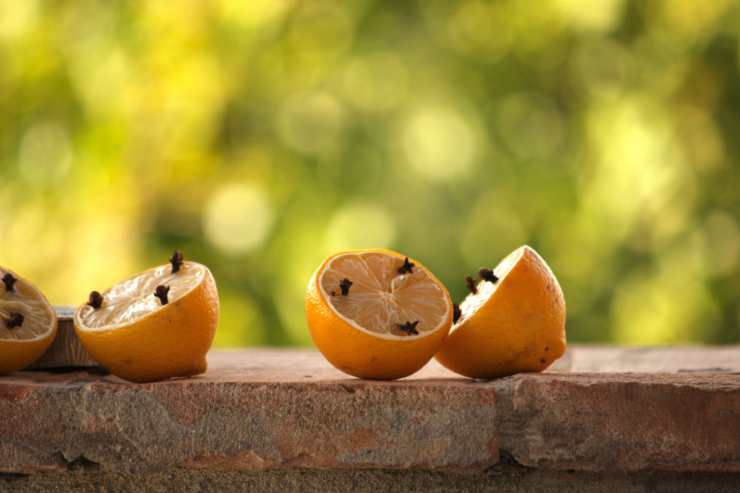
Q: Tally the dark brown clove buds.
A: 11